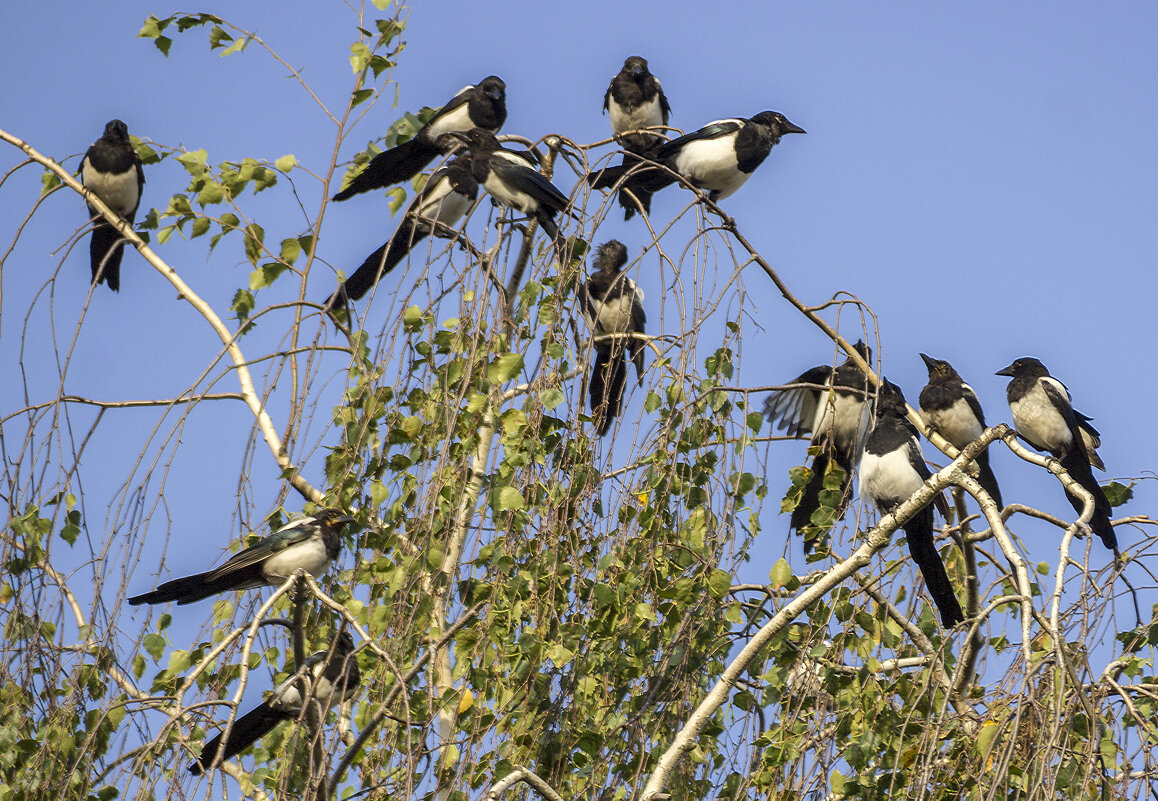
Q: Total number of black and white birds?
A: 13